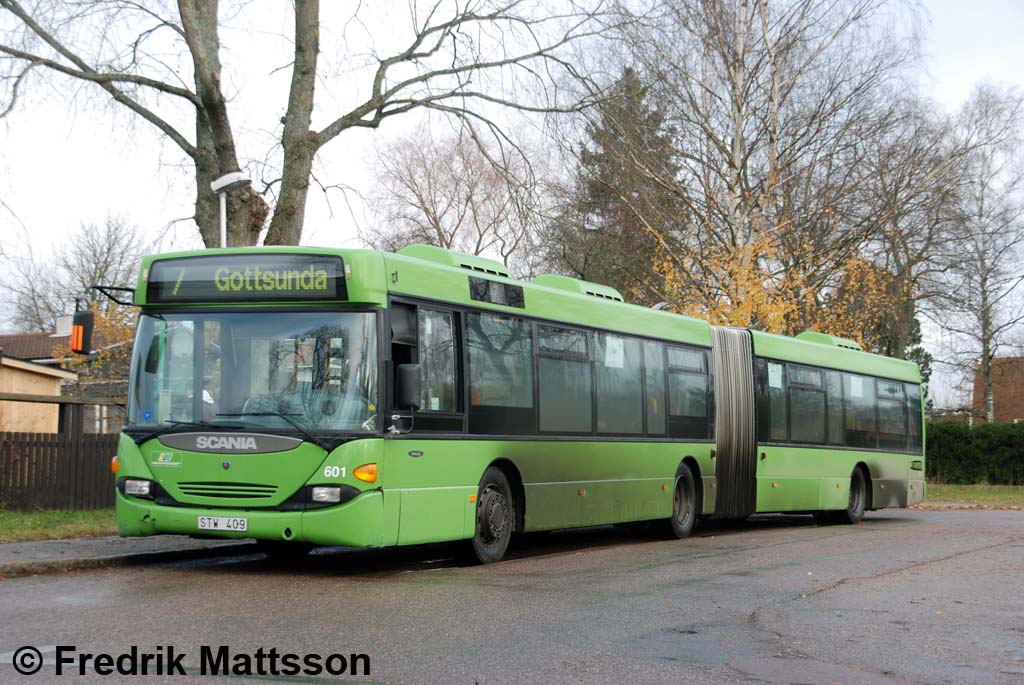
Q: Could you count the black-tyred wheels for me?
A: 3